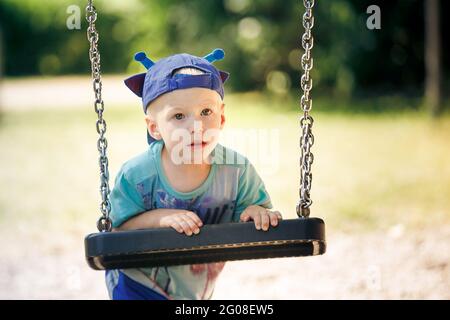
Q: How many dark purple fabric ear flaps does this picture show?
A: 2